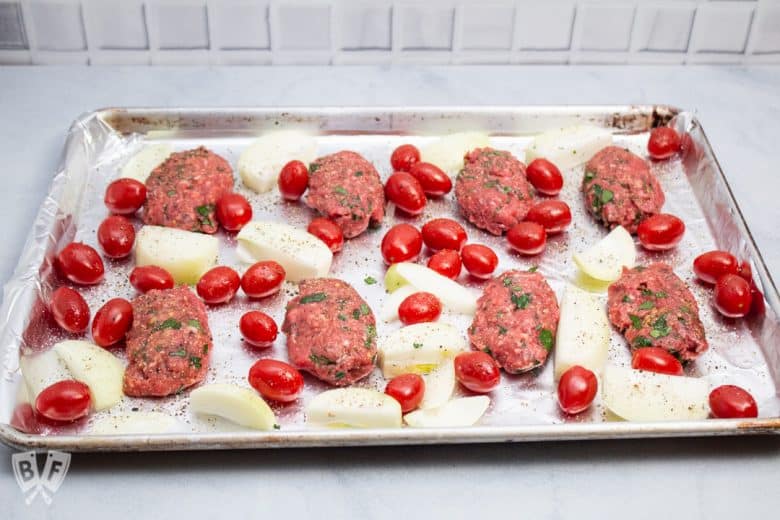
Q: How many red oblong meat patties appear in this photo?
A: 8